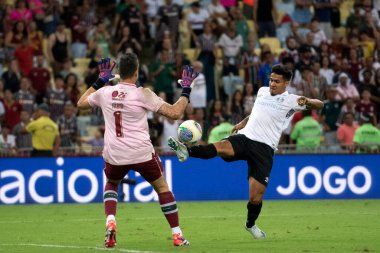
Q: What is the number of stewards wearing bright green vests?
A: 3